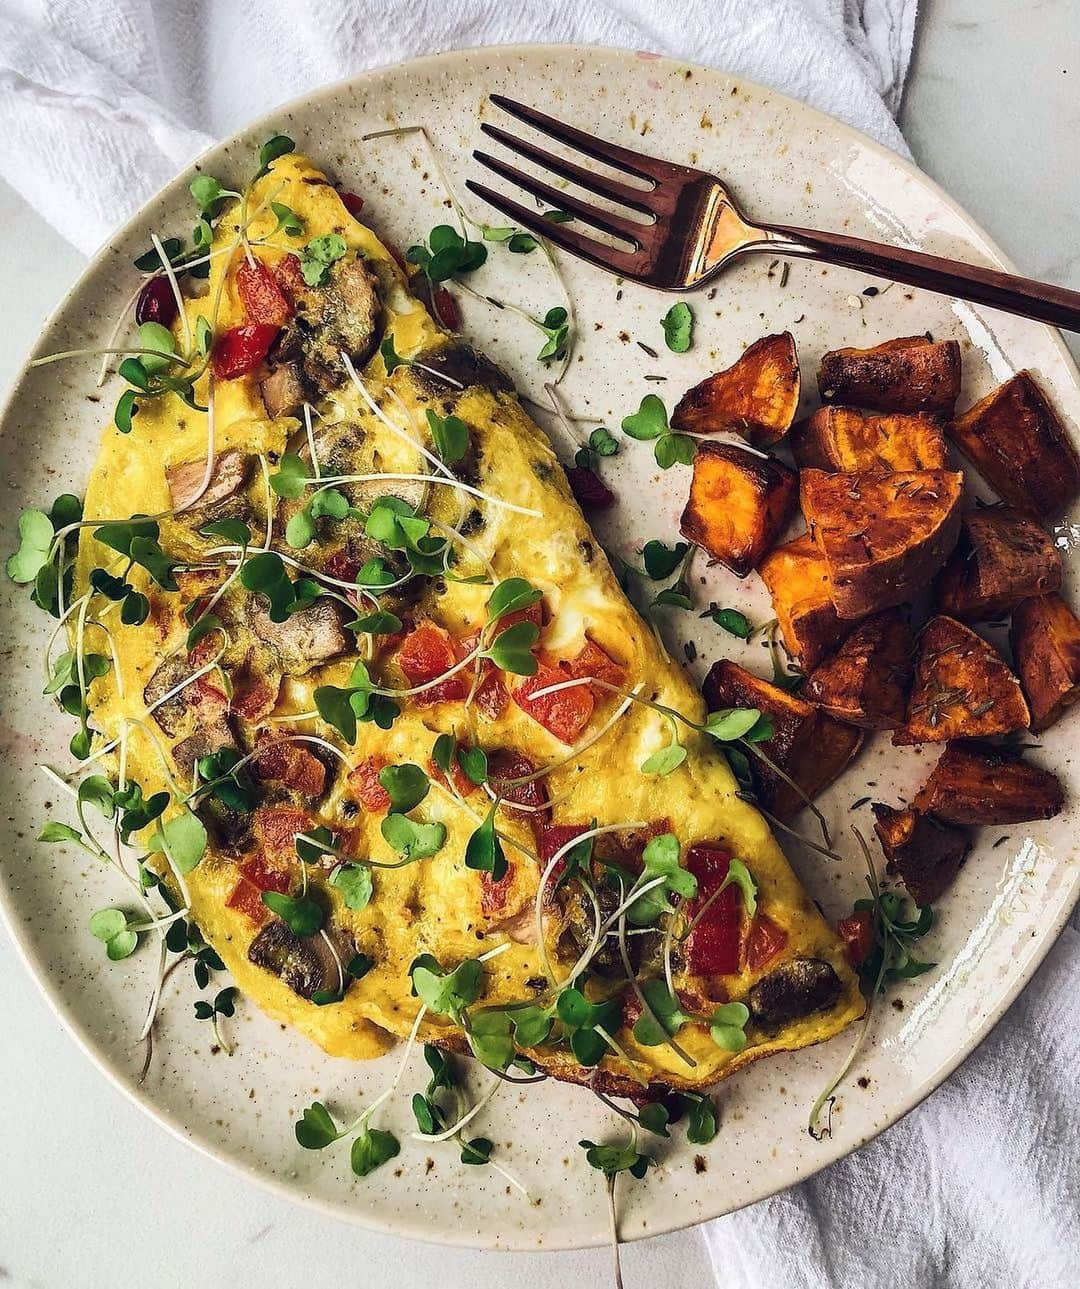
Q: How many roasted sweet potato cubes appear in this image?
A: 14